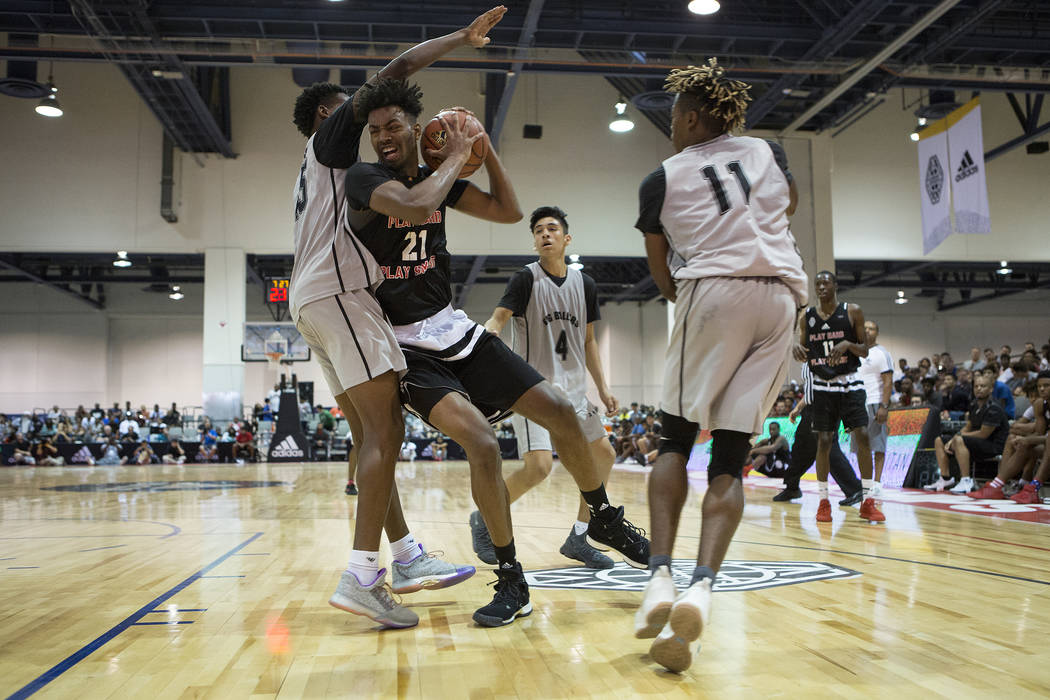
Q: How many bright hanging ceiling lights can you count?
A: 9